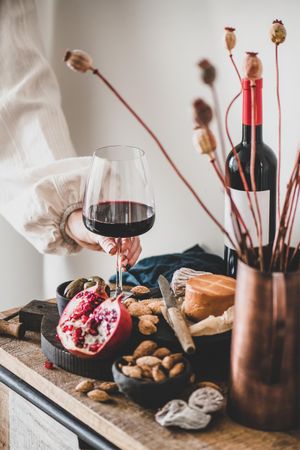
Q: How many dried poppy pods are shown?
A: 7